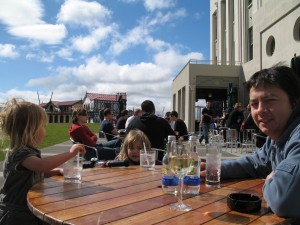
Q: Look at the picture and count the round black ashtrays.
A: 1